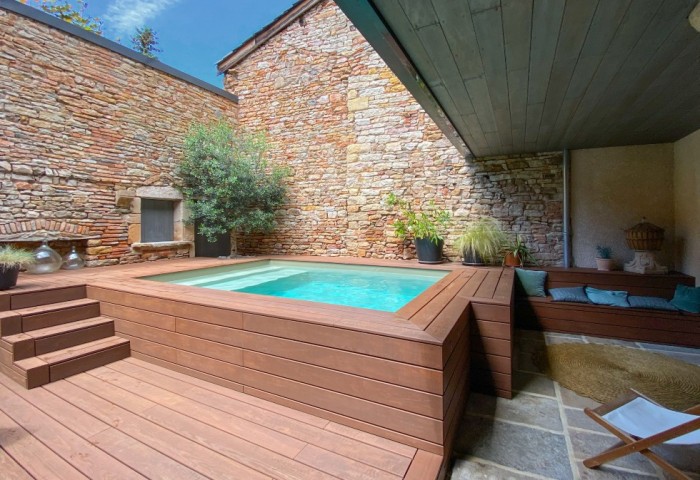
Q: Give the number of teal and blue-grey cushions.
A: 5